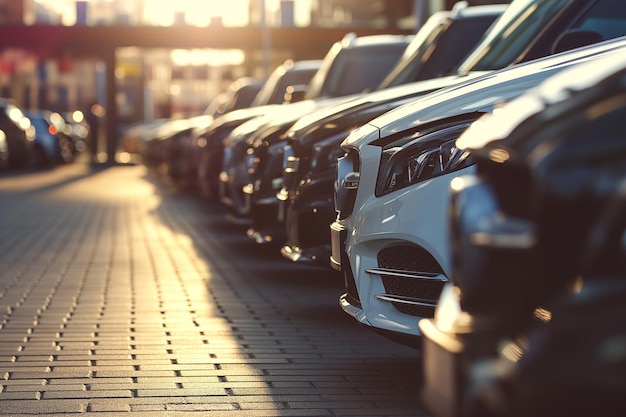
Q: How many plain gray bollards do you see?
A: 0